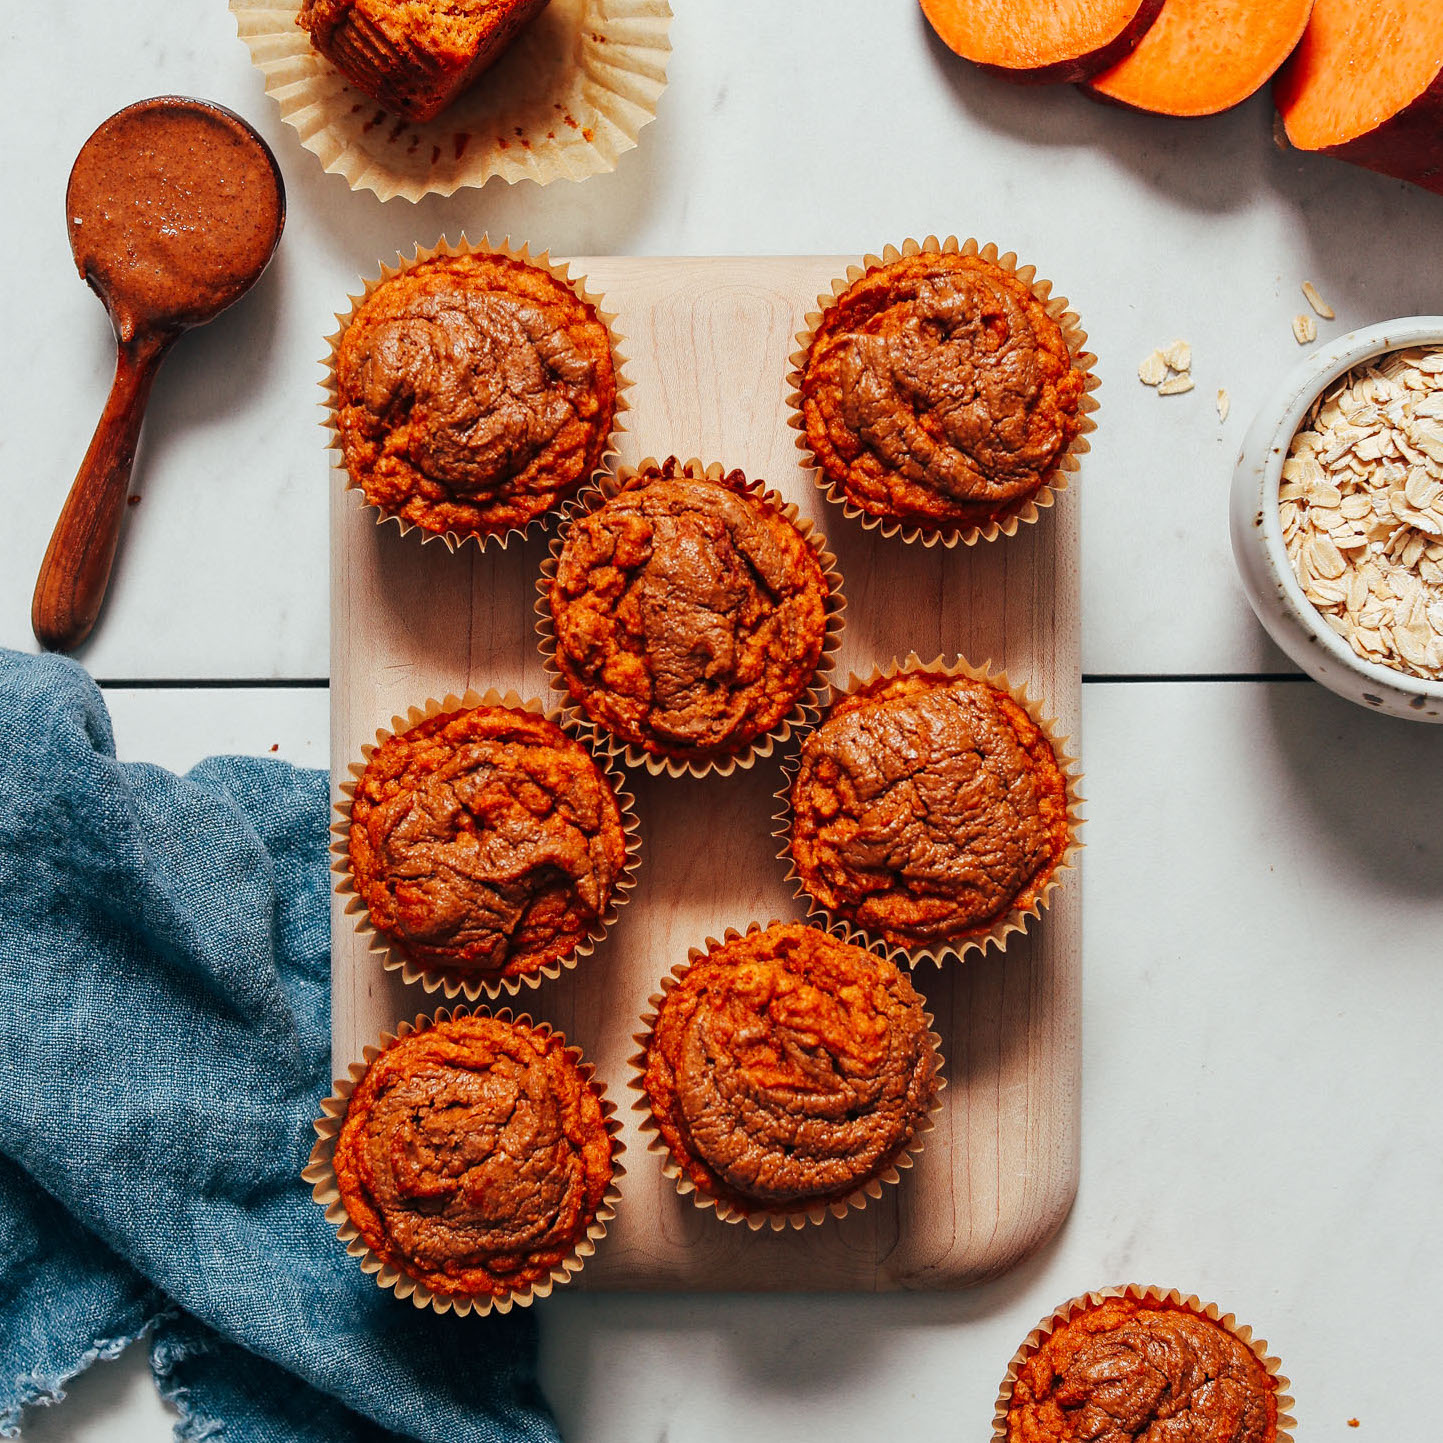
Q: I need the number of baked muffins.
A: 9